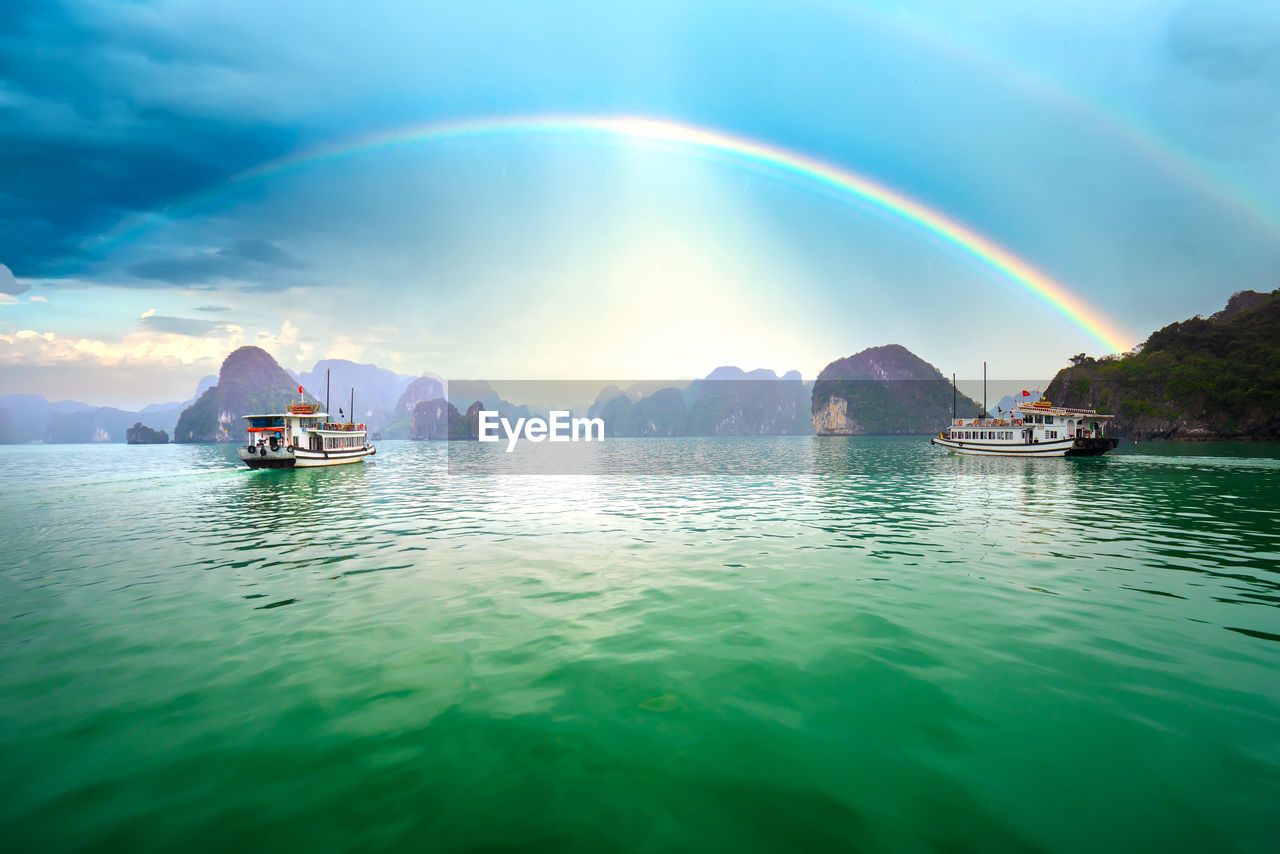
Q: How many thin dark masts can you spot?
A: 4